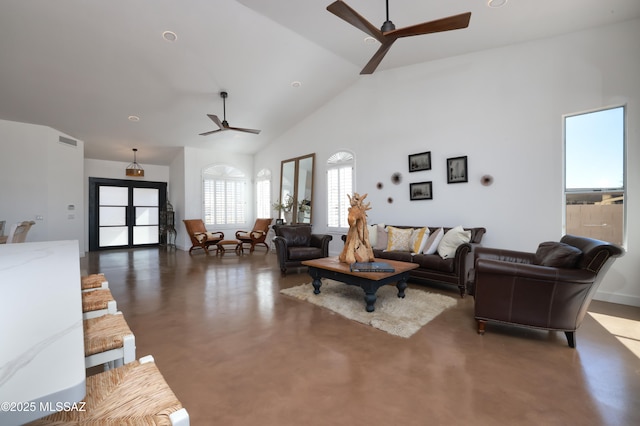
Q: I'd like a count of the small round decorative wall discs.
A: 4